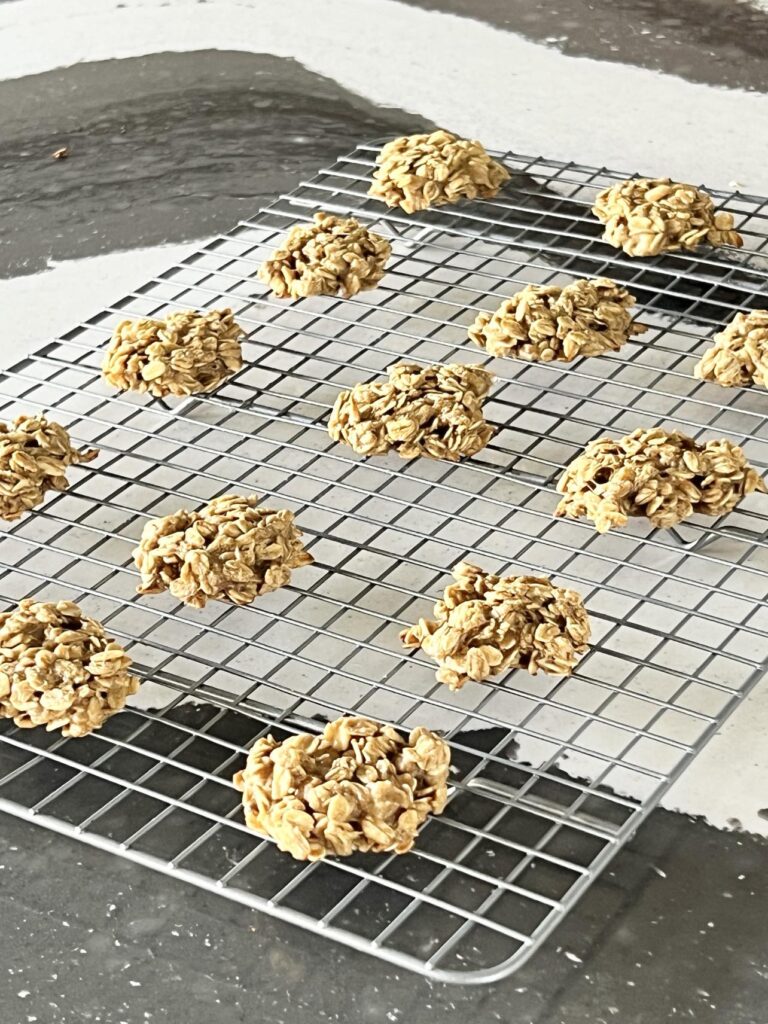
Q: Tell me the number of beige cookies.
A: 13